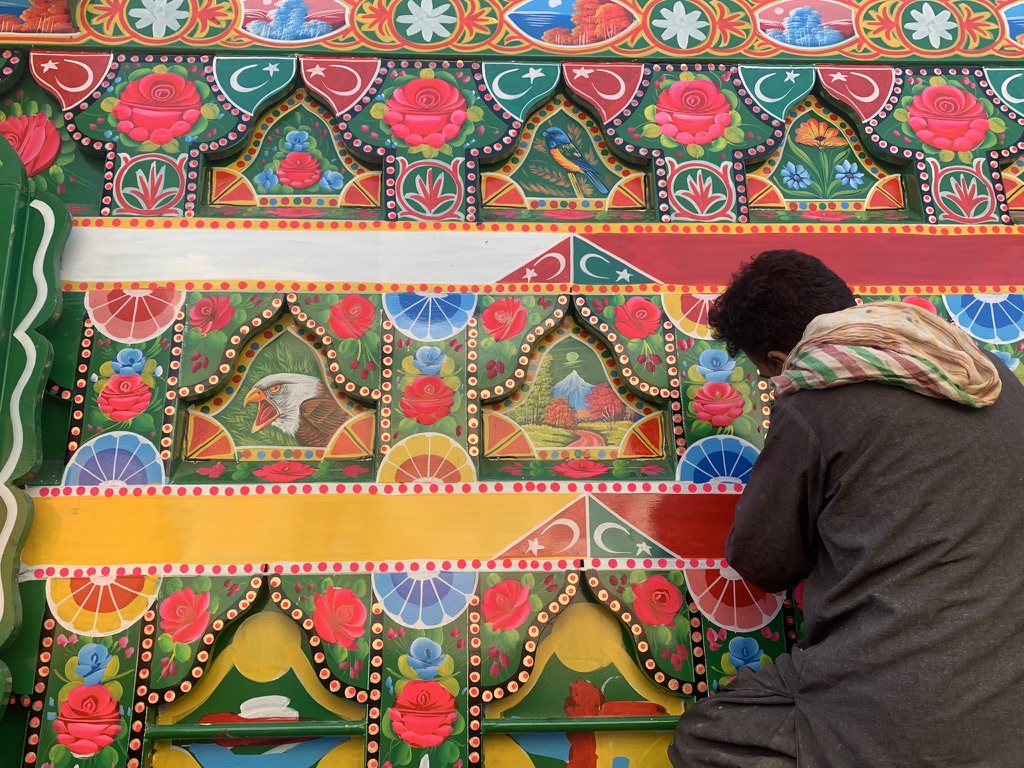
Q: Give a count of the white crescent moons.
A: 12